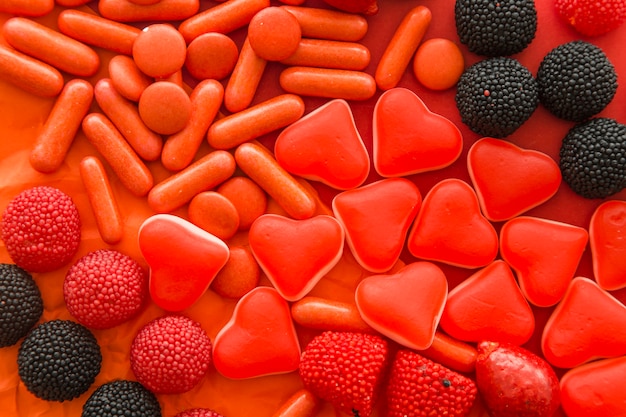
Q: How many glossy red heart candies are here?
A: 14